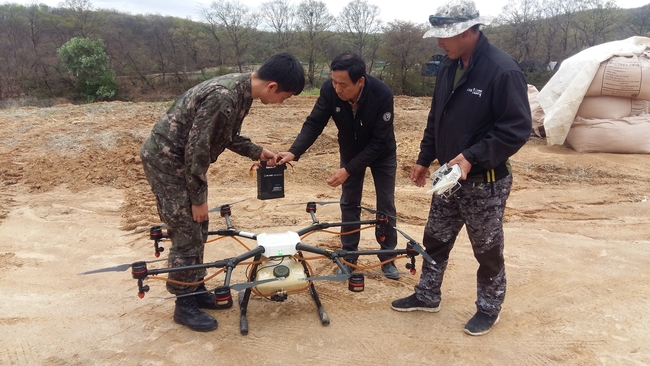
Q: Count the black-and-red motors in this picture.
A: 8